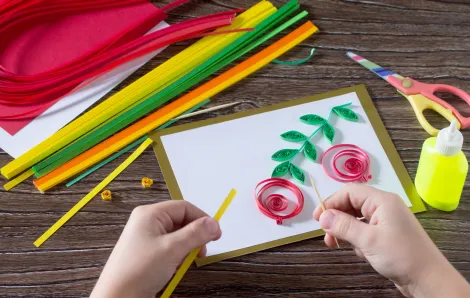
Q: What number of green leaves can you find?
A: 8